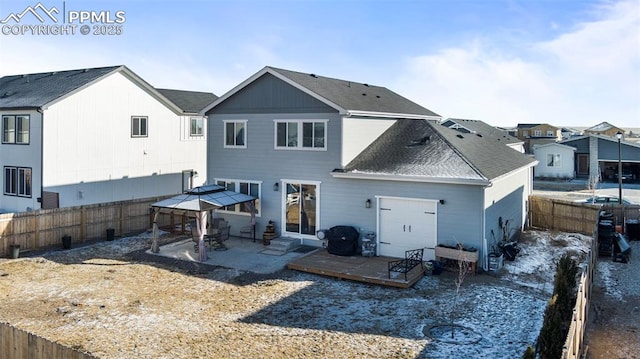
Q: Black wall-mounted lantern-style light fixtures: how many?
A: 2